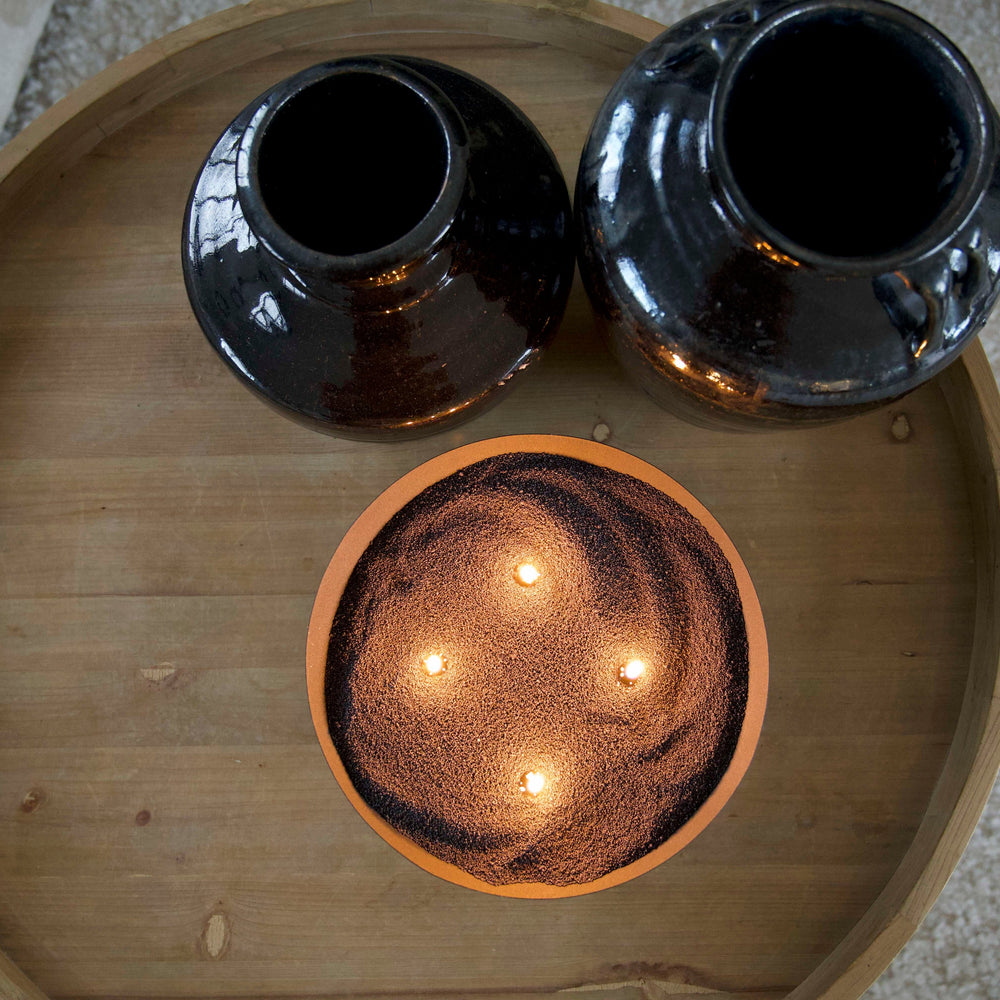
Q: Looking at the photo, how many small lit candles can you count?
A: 4